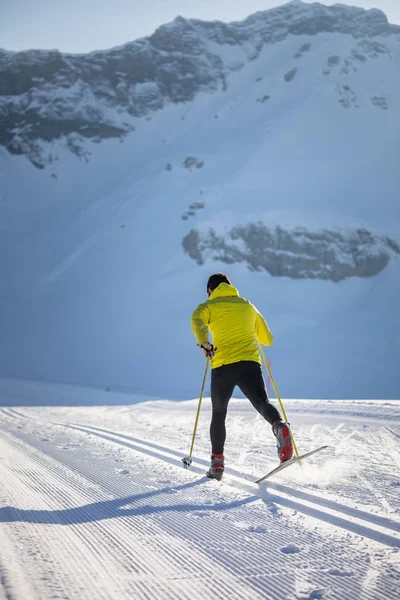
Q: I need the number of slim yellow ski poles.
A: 2